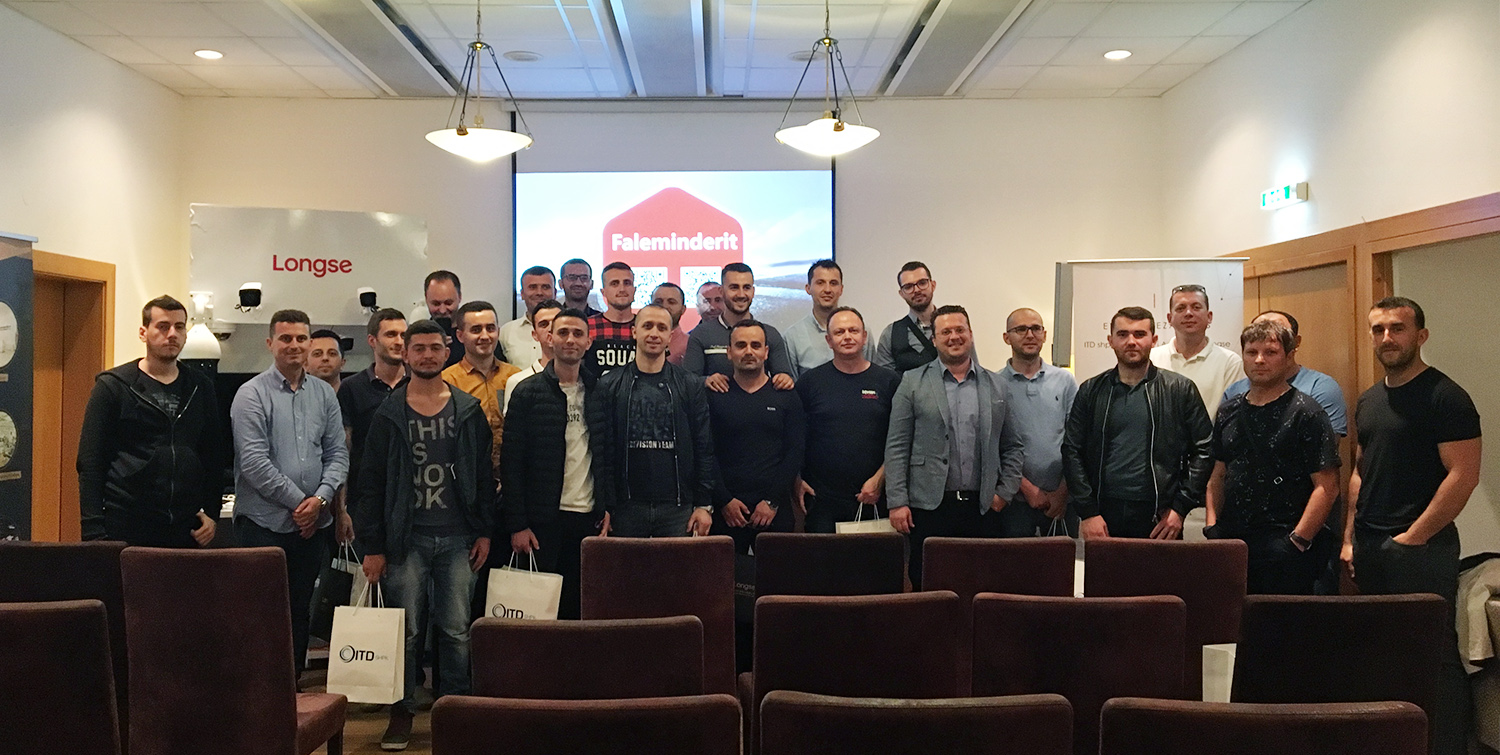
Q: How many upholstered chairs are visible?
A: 14